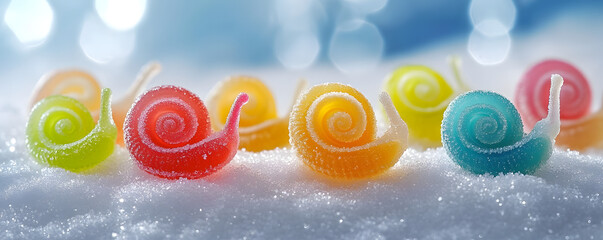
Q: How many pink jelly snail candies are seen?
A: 1